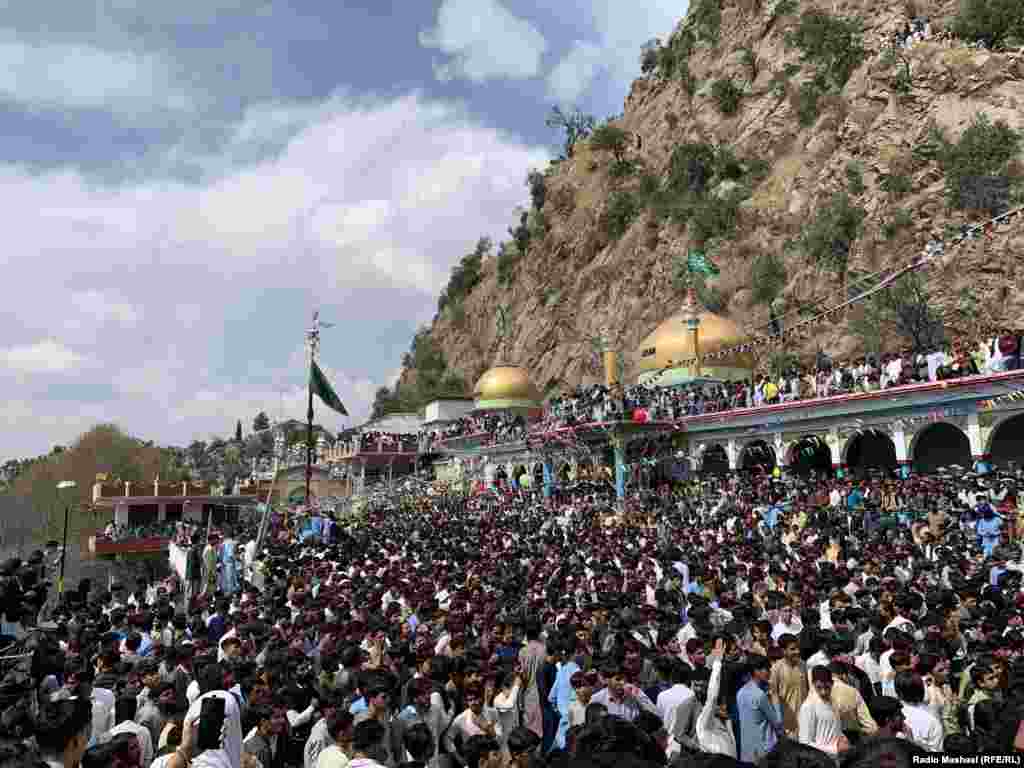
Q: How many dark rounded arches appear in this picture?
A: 6